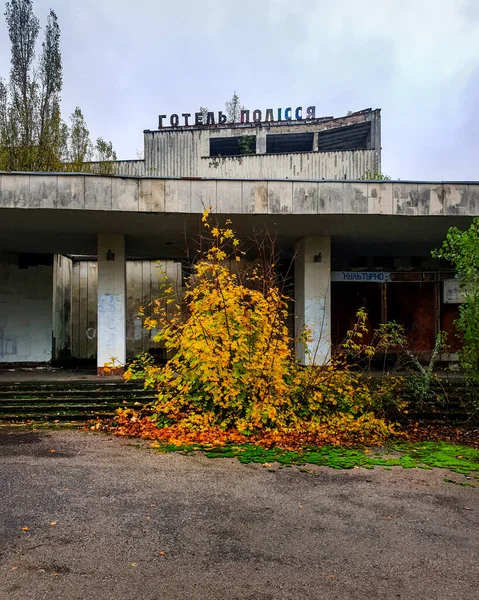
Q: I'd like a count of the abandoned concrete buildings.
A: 1